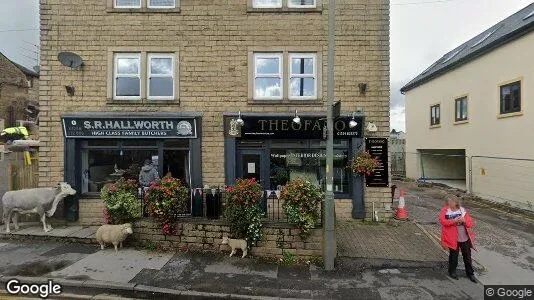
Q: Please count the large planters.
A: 4